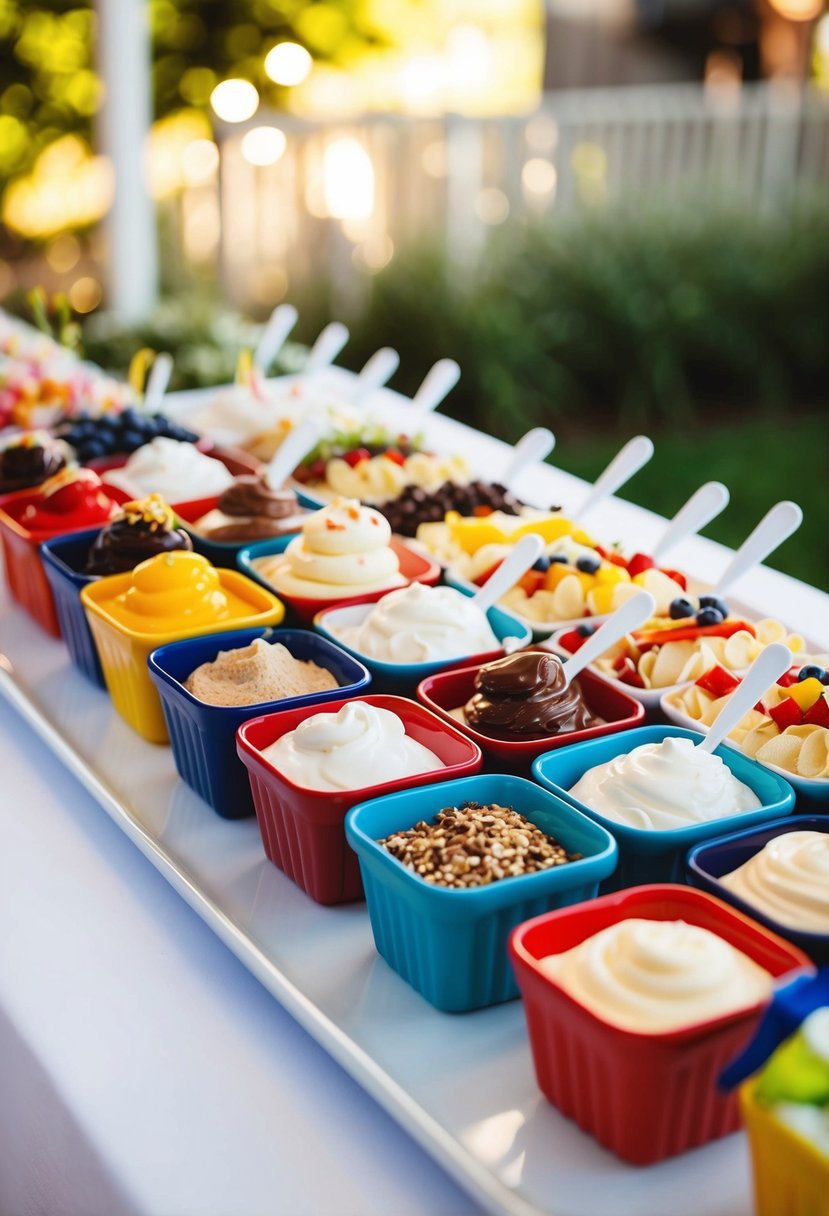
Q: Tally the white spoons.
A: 13